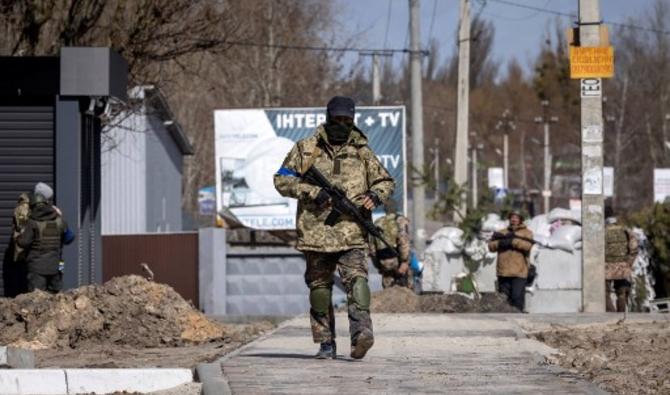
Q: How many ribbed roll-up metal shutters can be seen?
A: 1